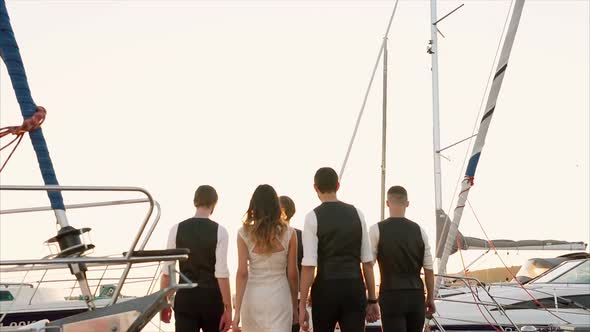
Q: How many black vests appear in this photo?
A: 3